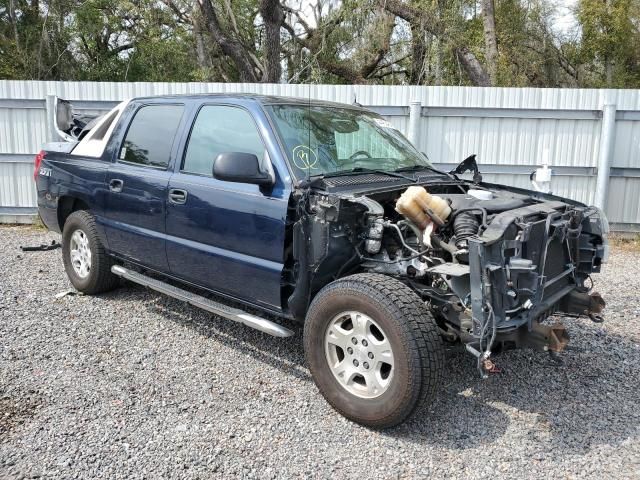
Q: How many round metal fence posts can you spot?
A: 3